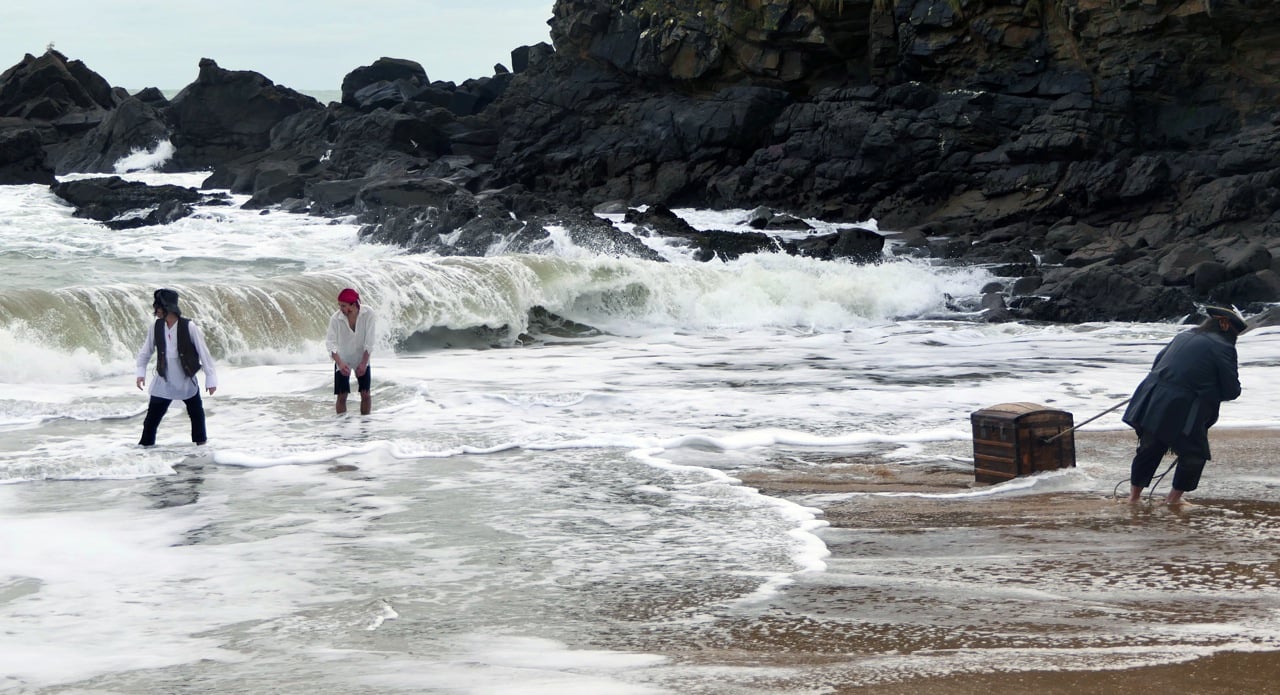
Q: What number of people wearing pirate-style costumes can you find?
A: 3